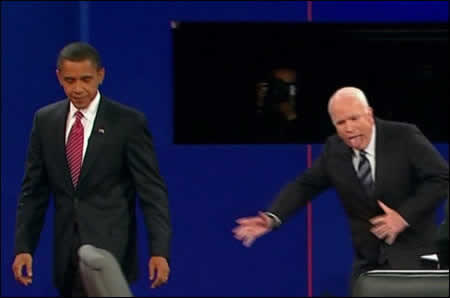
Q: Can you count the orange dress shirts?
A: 0